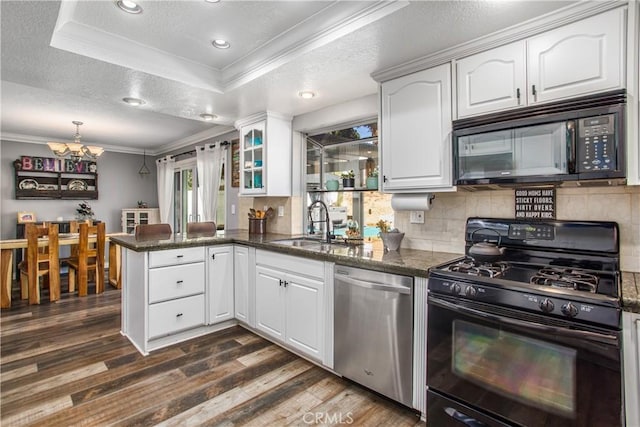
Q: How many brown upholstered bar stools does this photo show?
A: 2